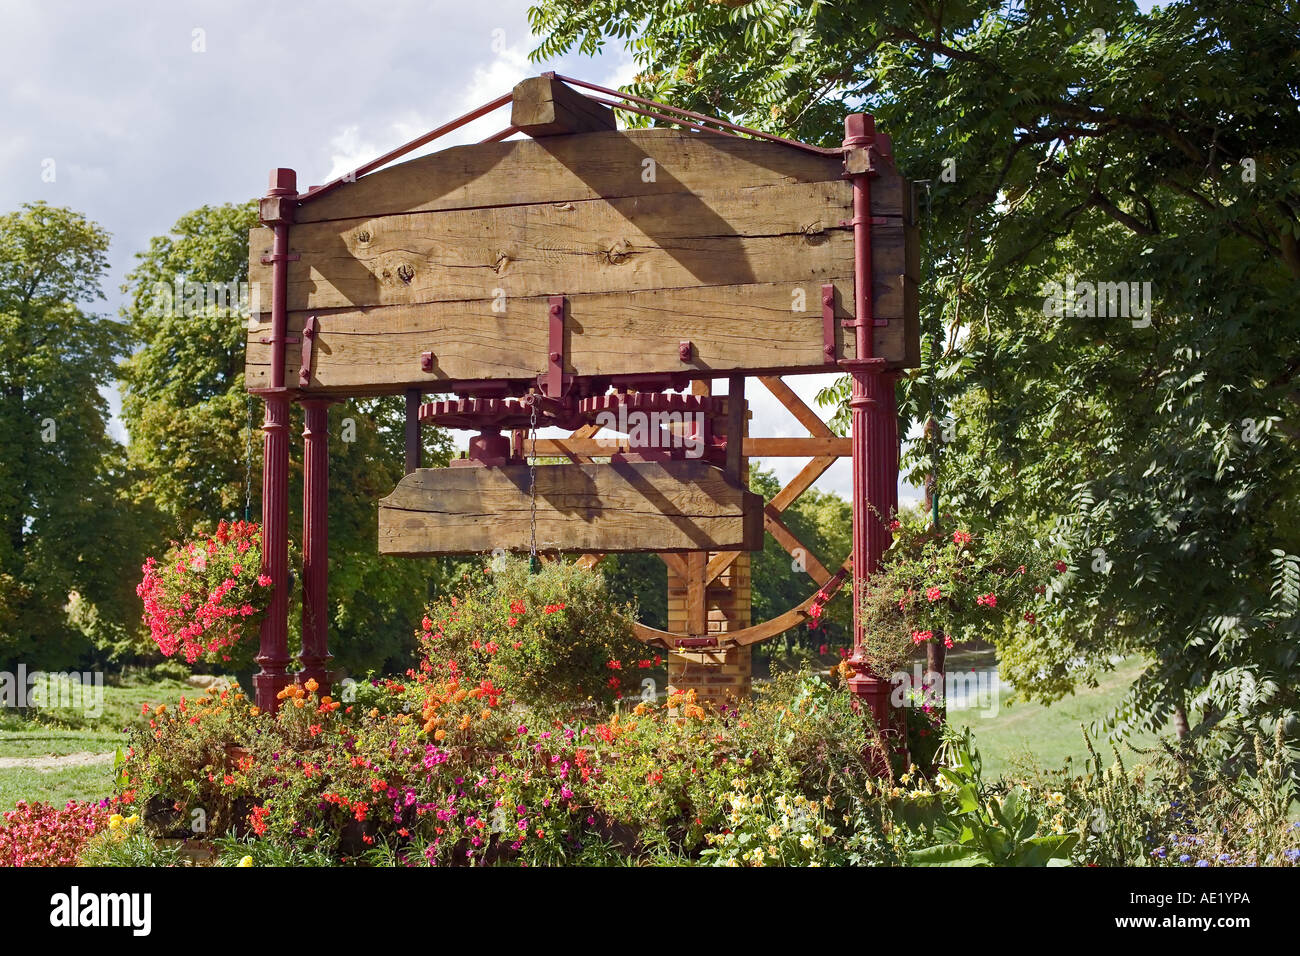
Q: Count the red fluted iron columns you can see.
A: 4